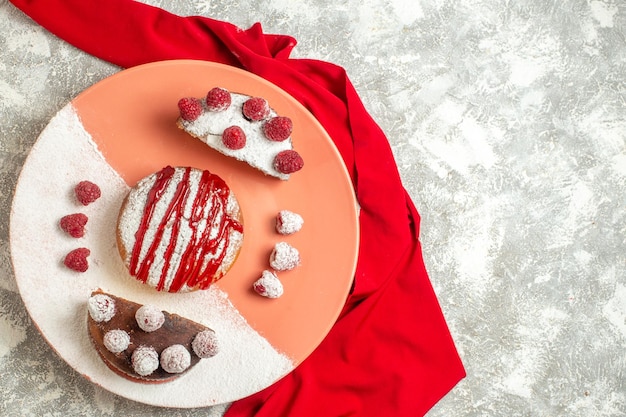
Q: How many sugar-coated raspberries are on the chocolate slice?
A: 6